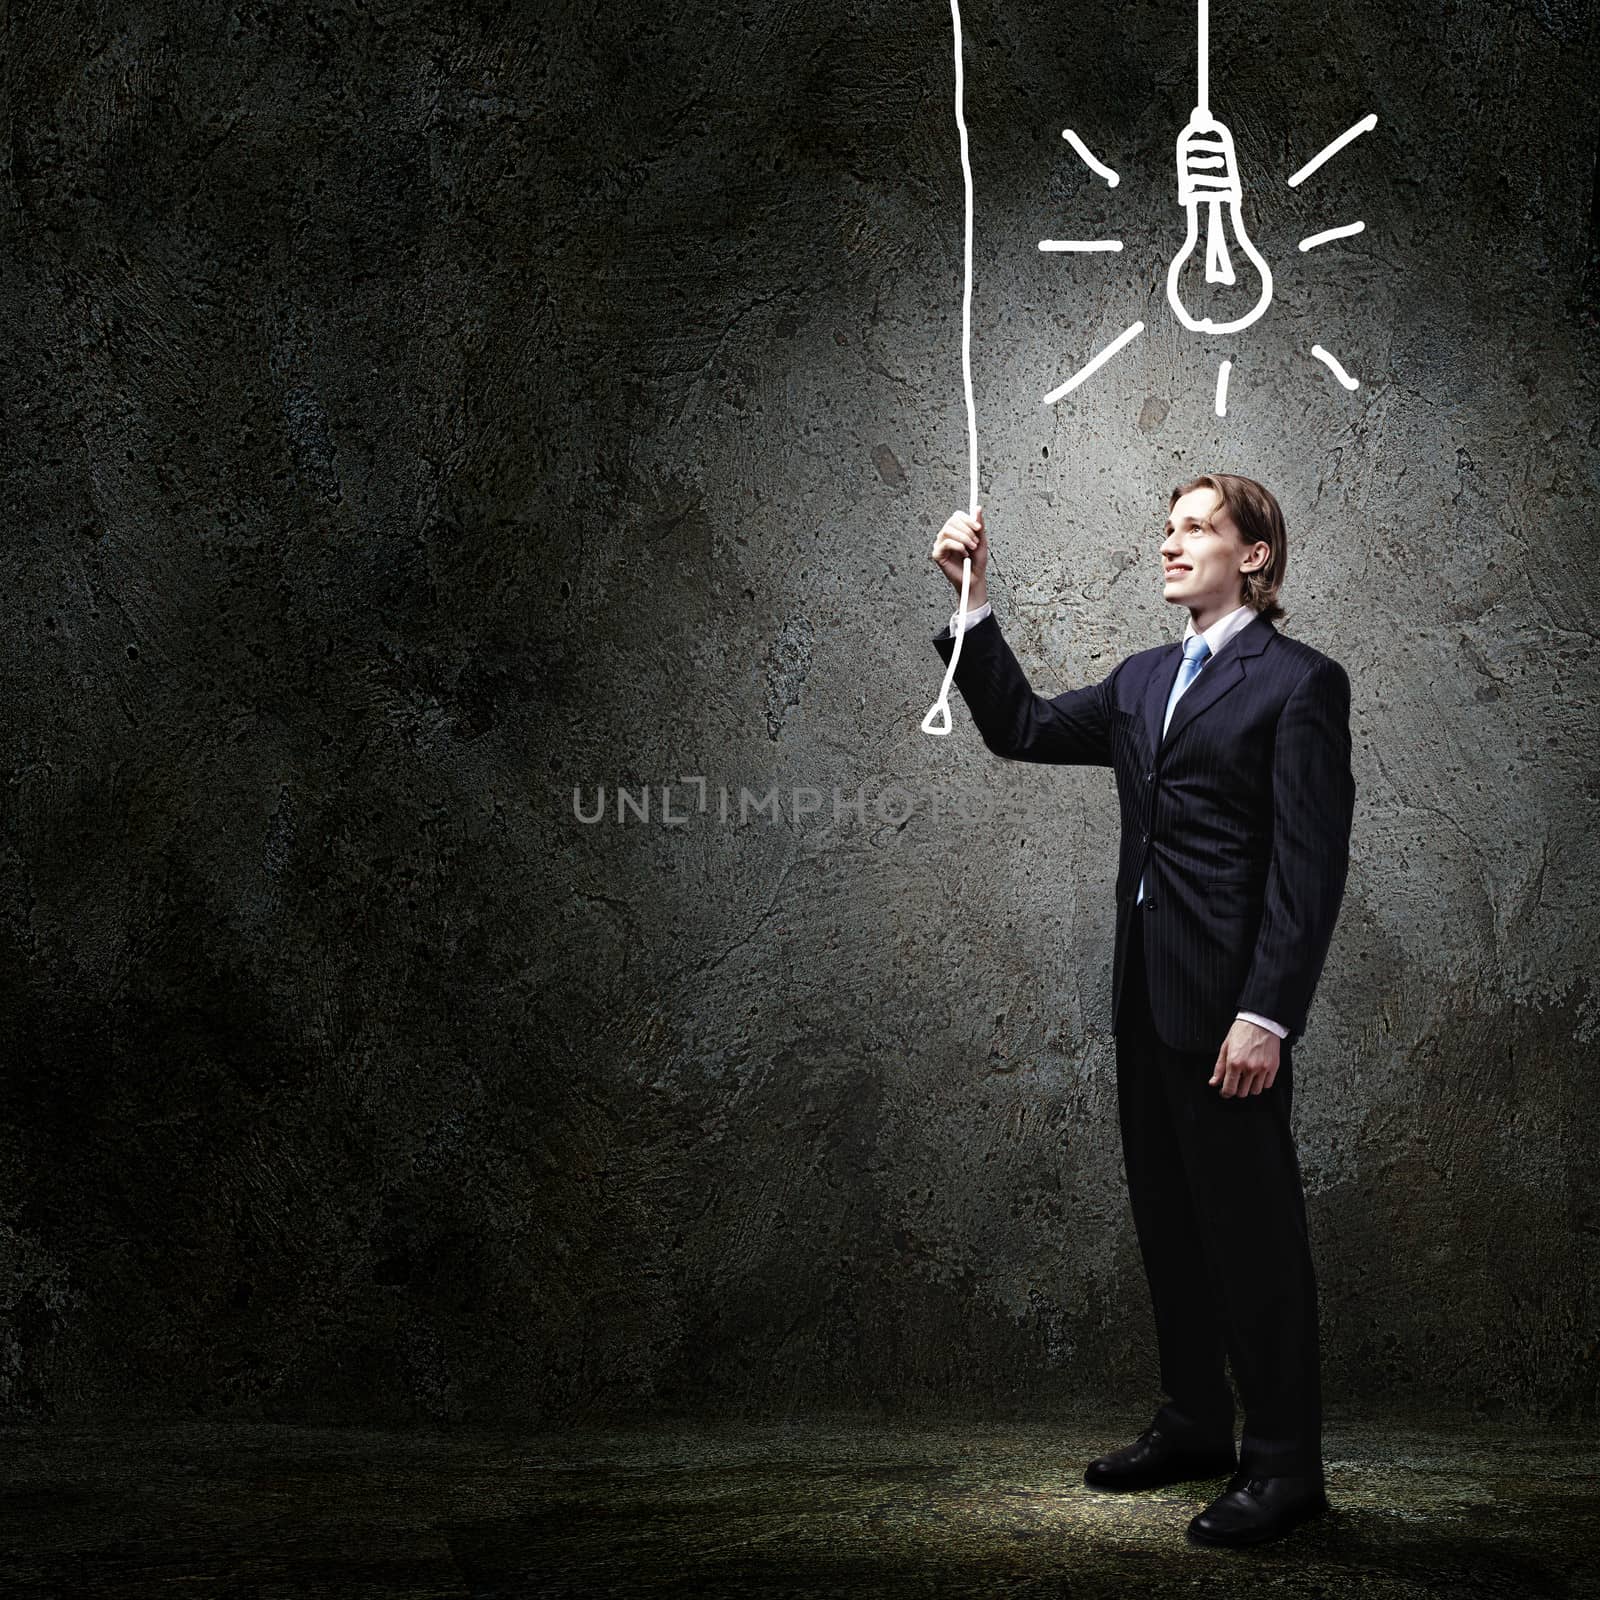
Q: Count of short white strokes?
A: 7